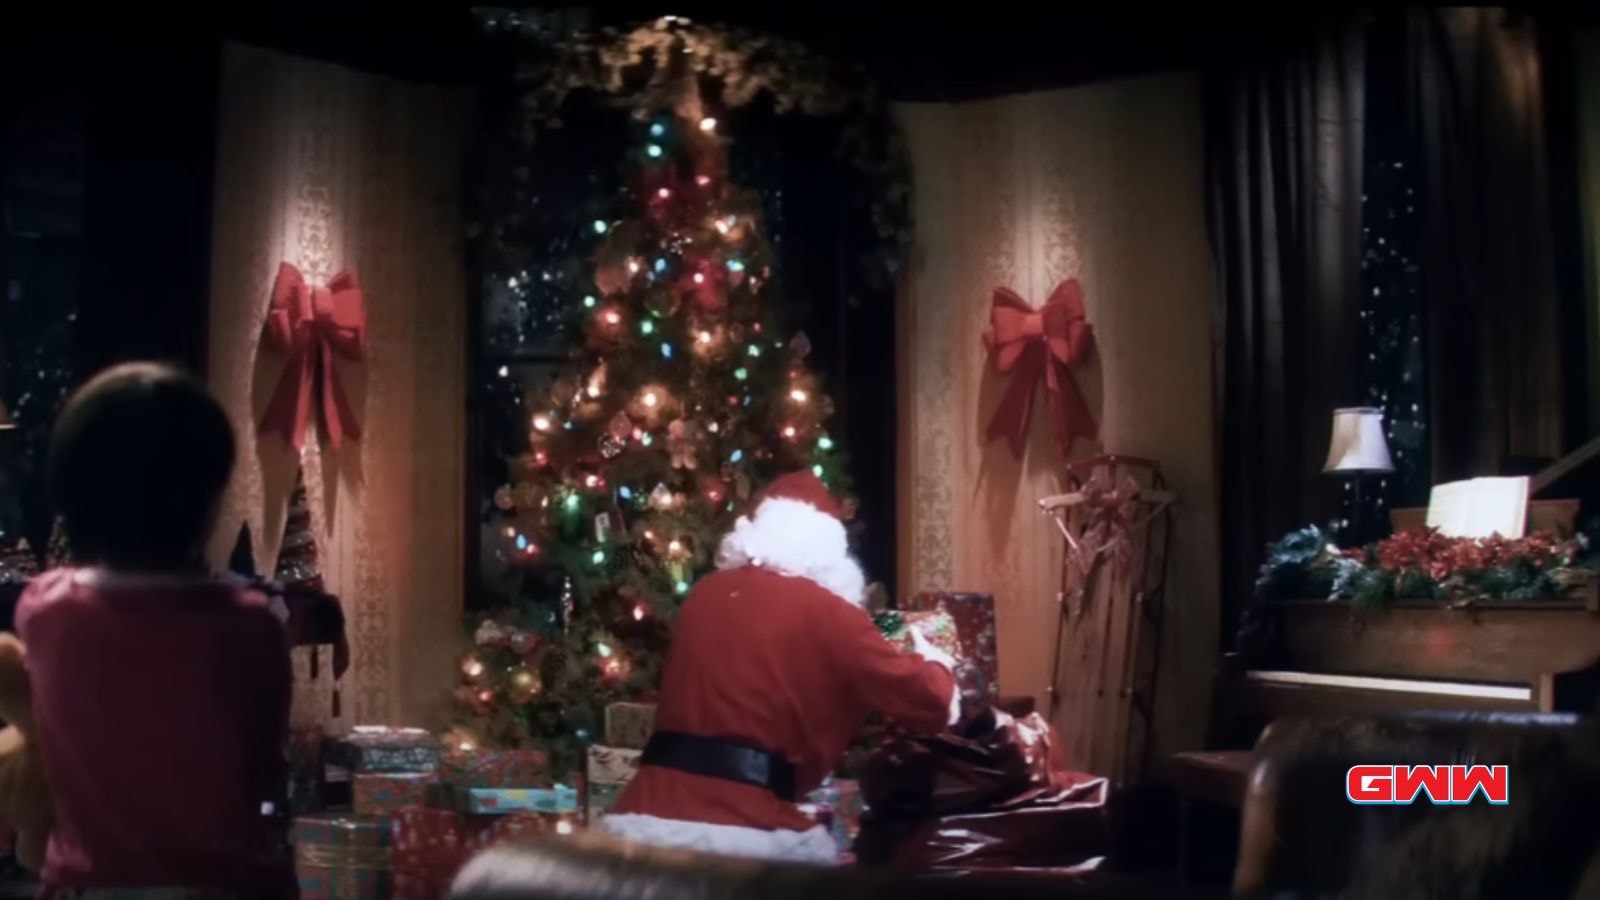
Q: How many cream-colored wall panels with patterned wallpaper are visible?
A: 2